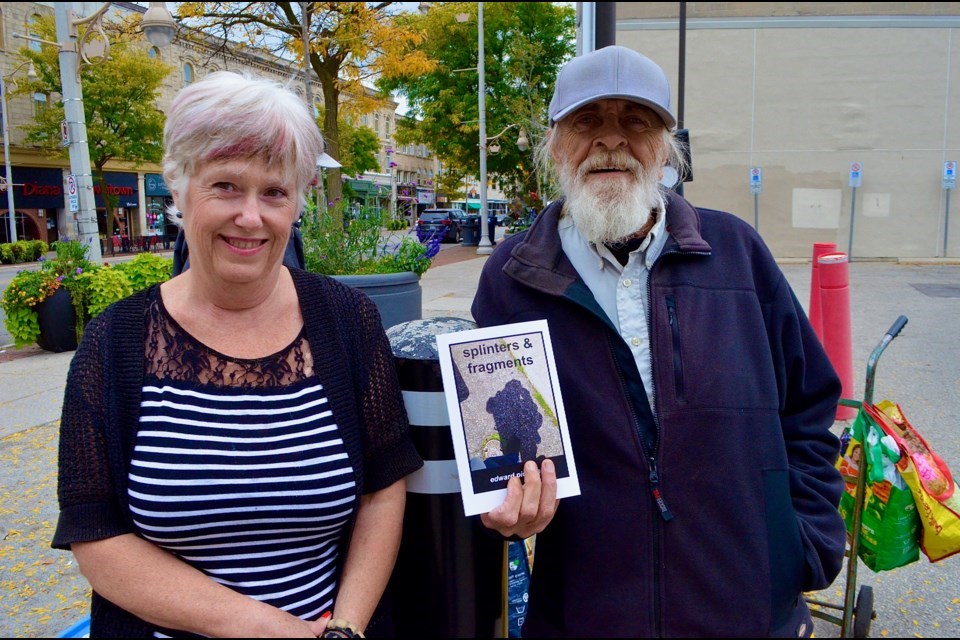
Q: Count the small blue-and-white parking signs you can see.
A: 3